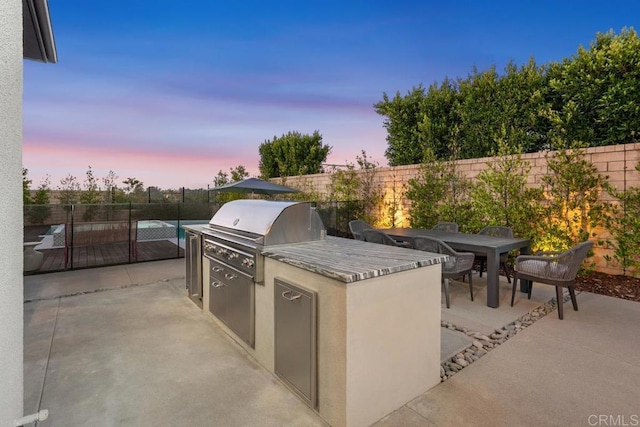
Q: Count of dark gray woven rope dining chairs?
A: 6